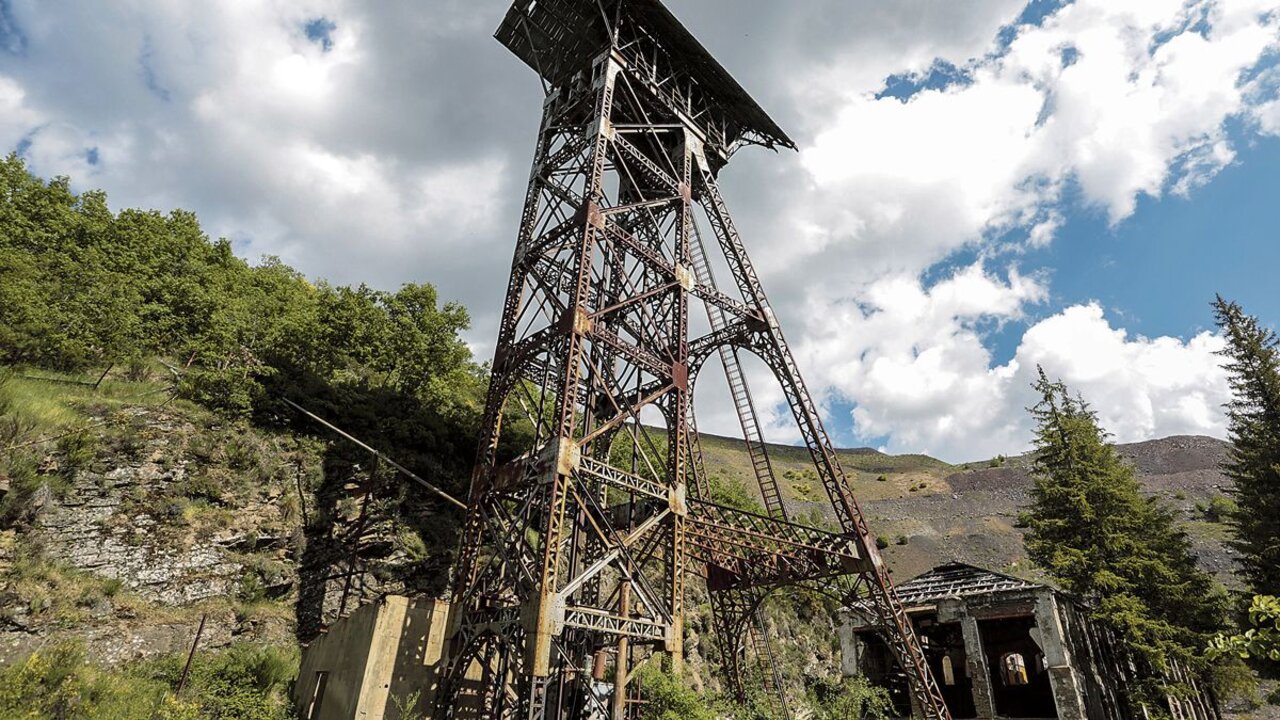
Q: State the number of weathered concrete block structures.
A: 2